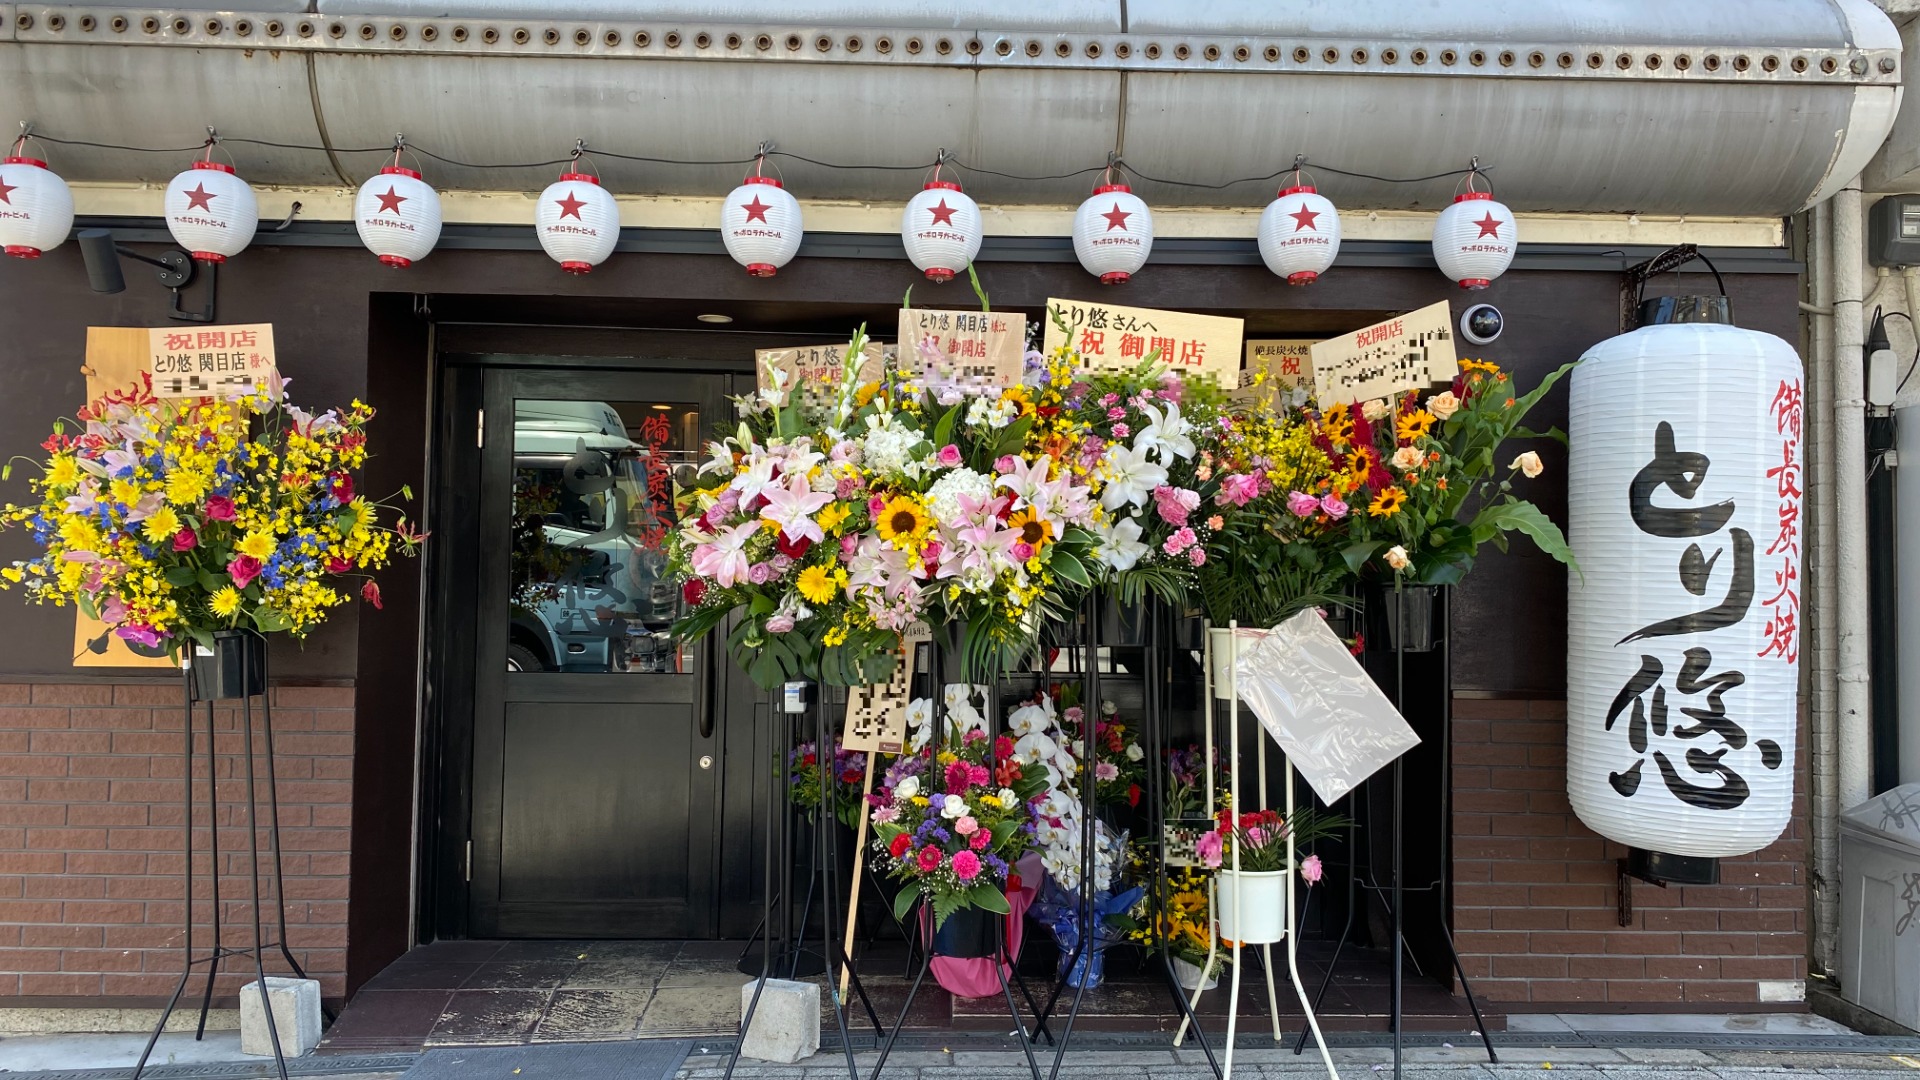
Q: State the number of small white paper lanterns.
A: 9